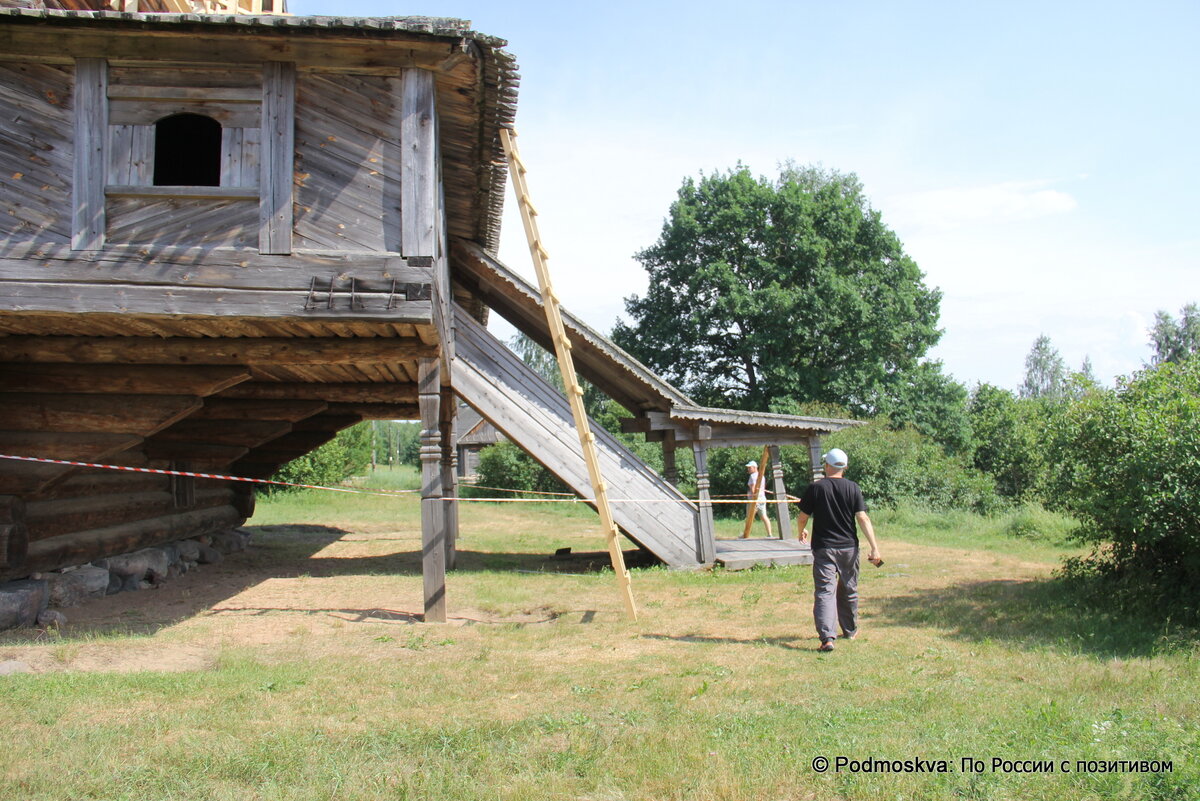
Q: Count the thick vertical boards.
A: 3